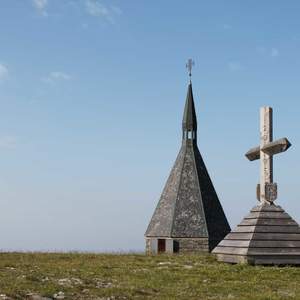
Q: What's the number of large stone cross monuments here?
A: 1